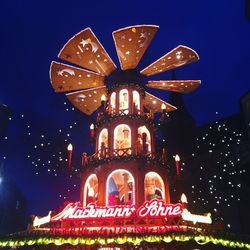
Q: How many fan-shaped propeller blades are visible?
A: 7